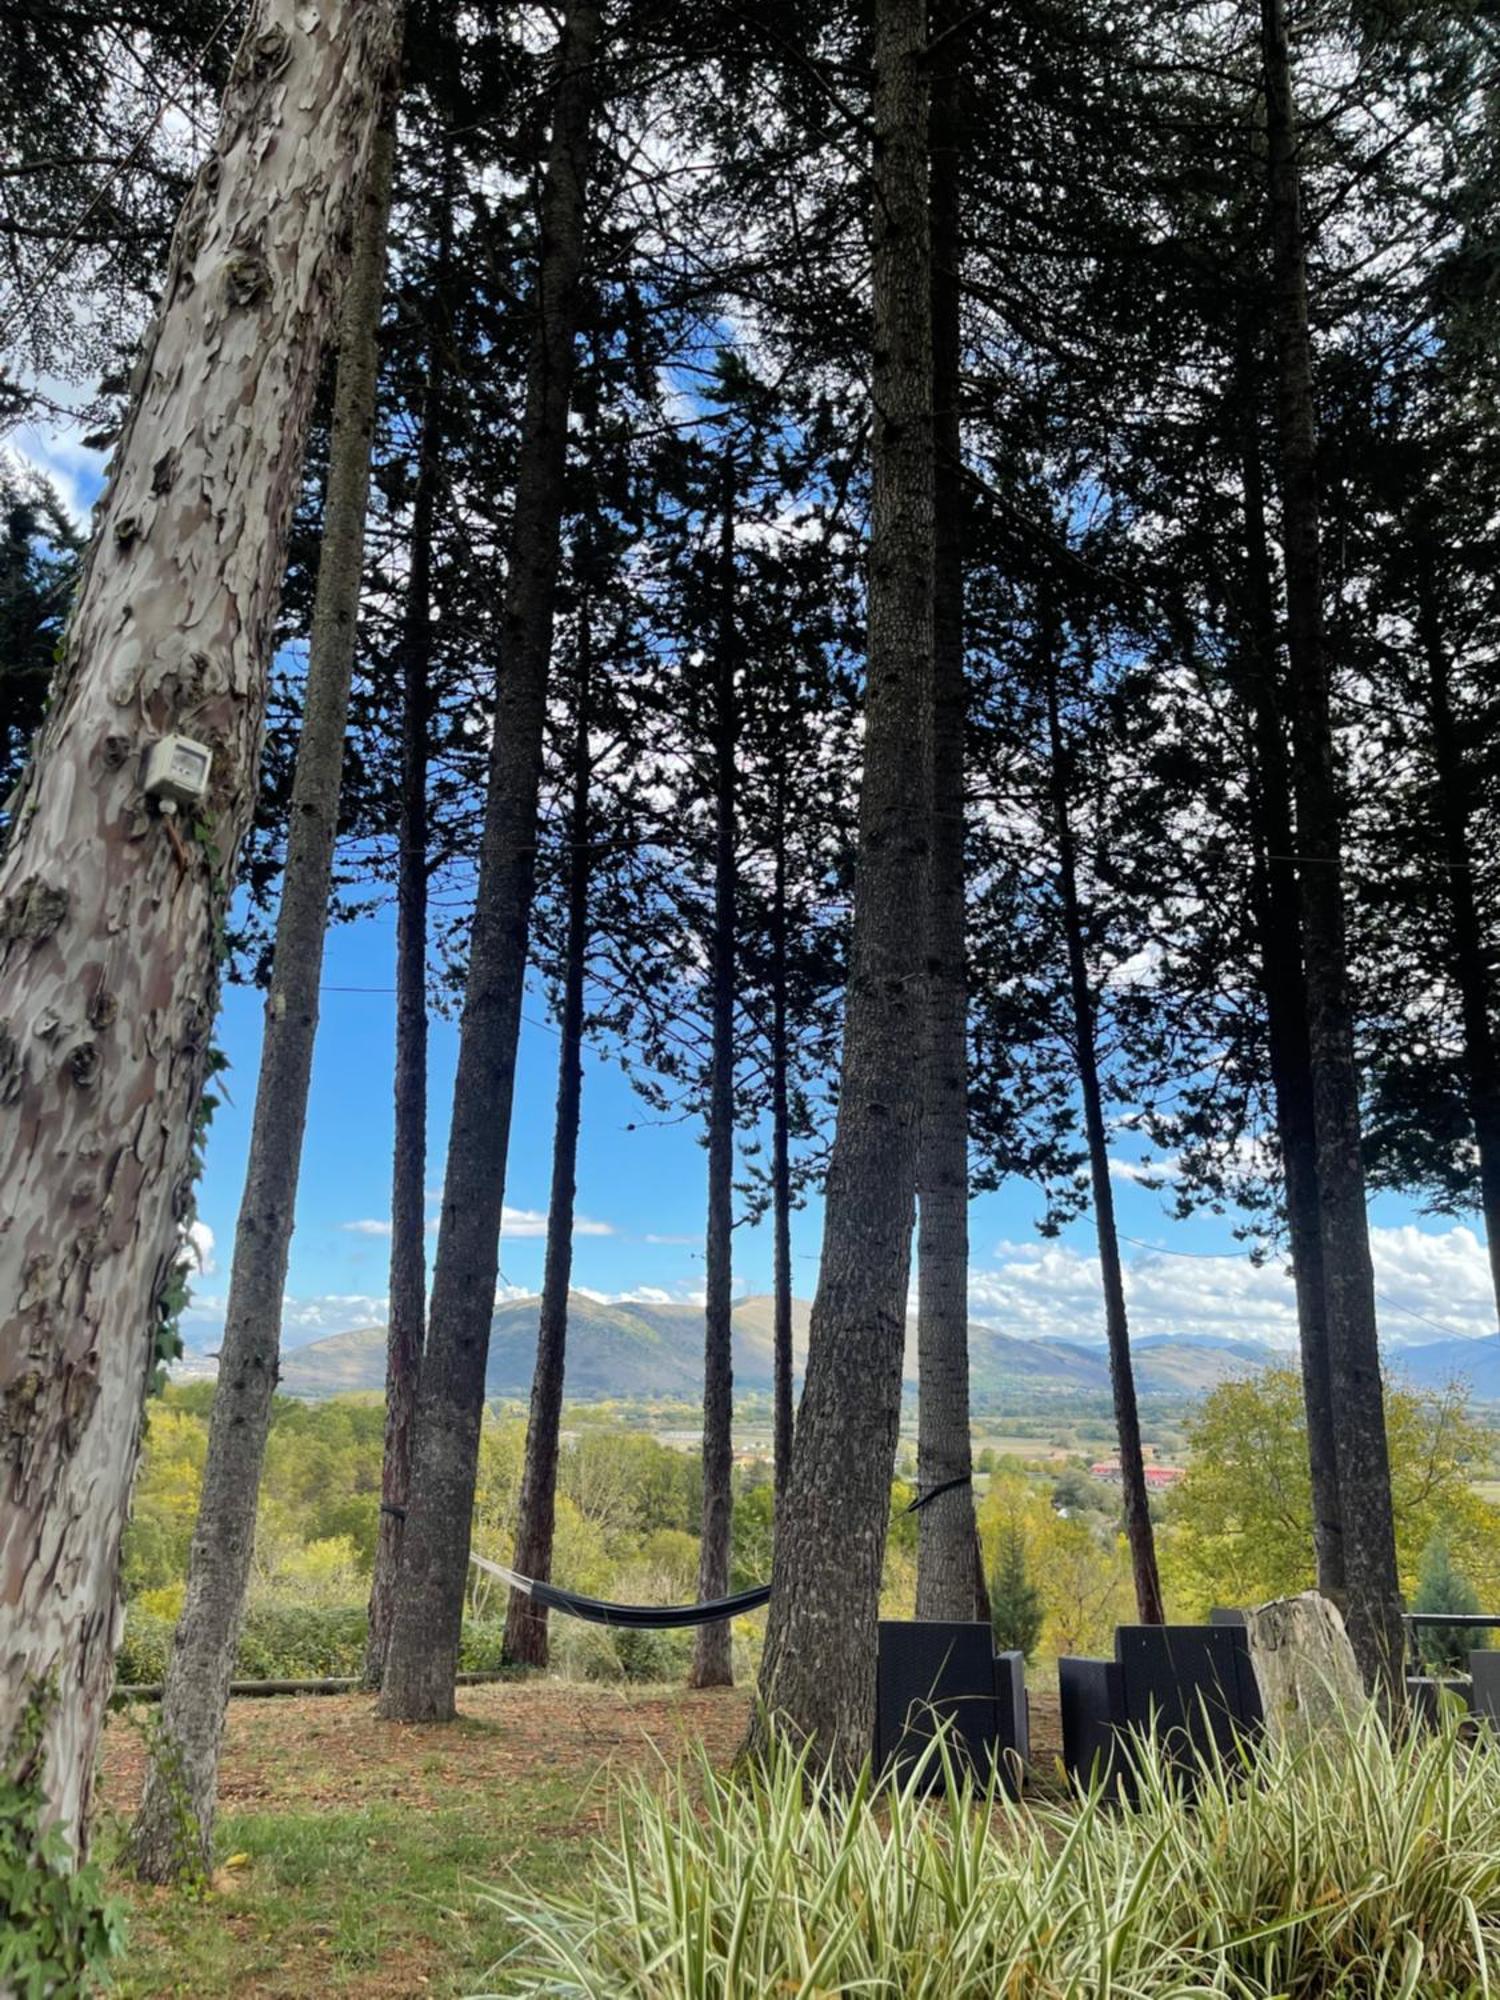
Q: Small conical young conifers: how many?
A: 2